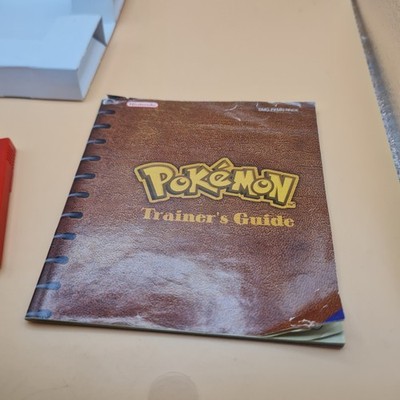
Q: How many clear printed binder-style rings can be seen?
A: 11